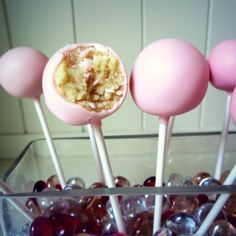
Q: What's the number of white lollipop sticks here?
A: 8